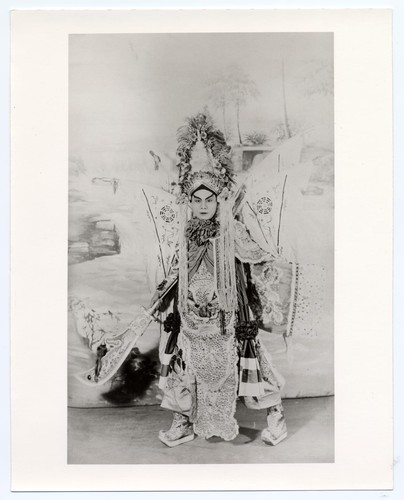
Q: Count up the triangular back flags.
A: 4